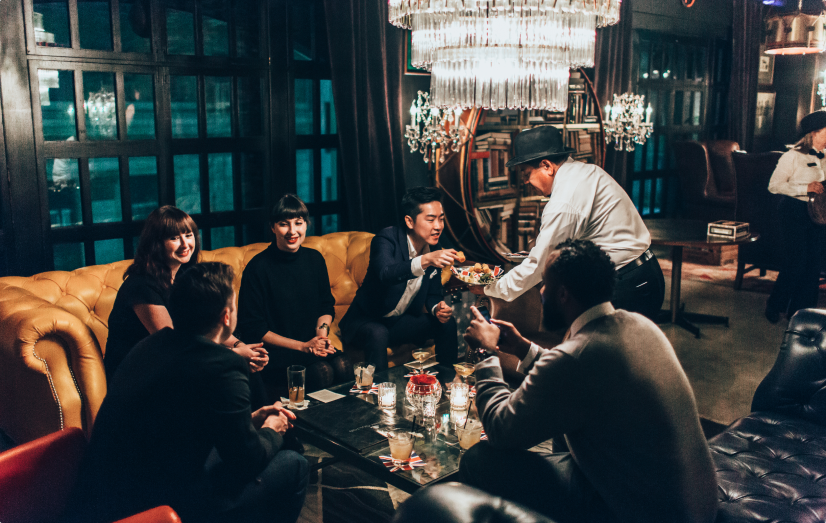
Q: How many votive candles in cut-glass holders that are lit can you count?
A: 2